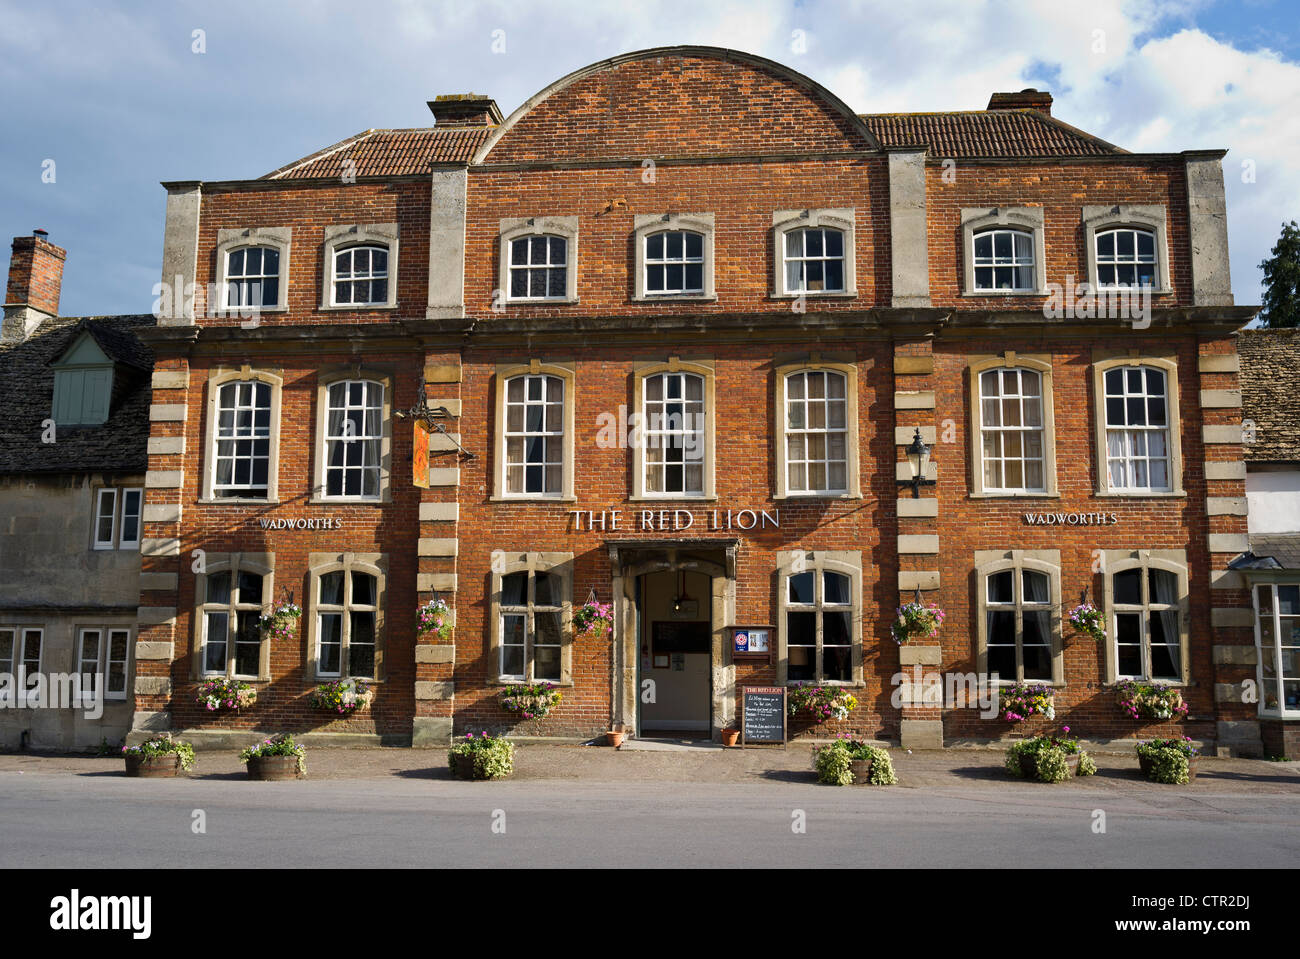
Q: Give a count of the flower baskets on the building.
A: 11